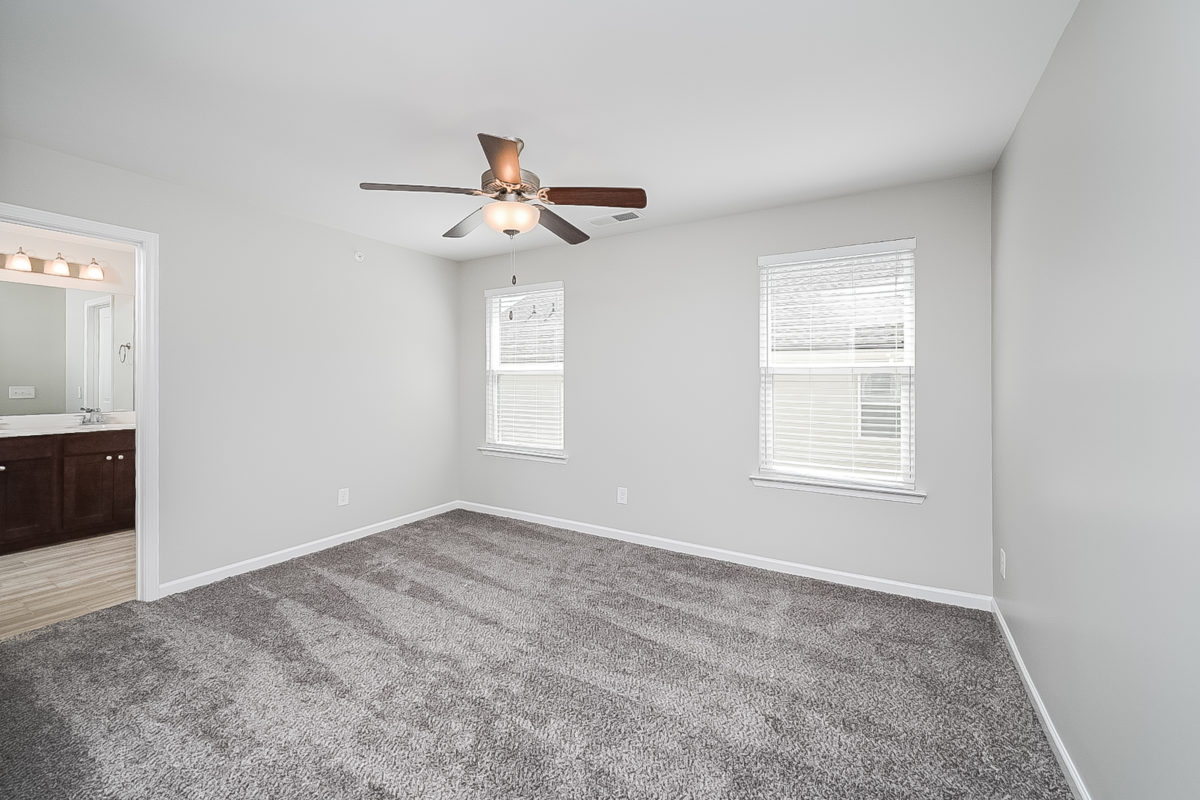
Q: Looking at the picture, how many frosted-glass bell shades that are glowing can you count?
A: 3